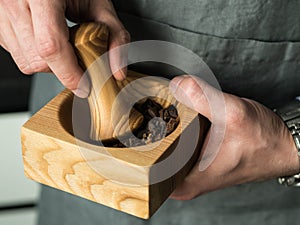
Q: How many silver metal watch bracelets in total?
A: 1